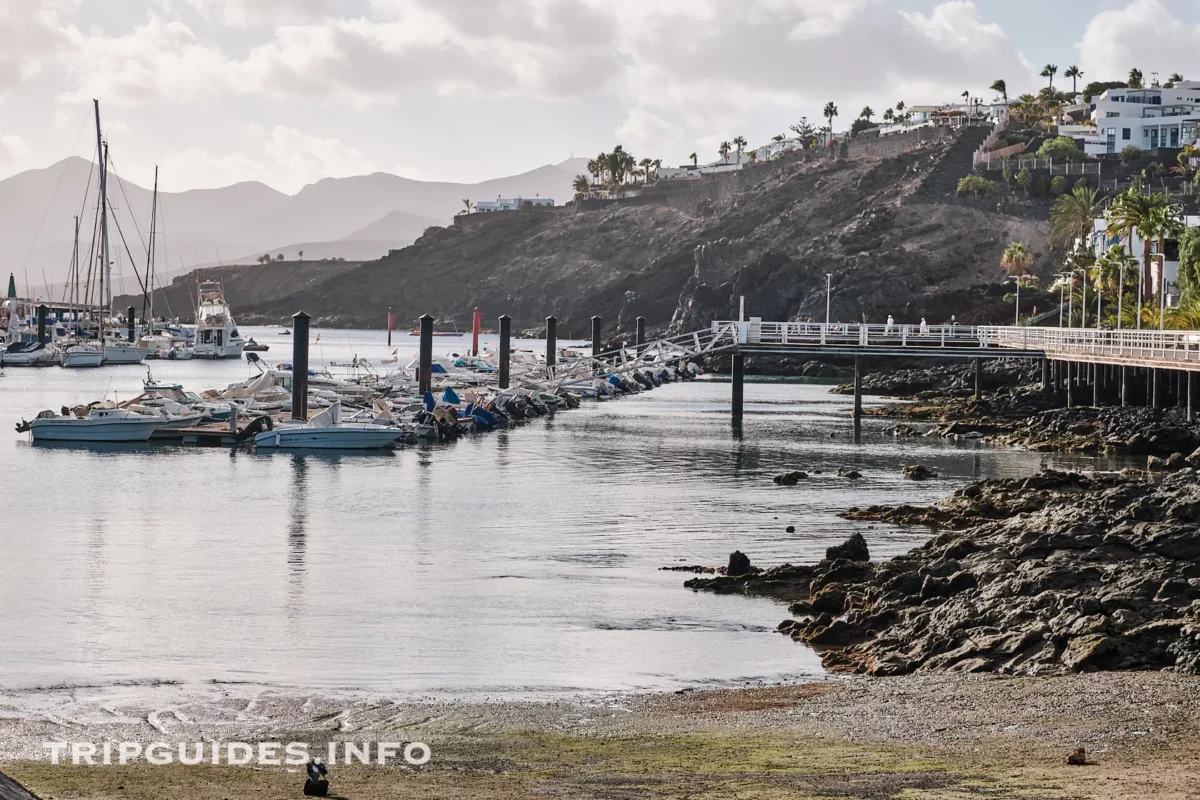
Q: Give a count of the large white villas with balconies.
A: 1